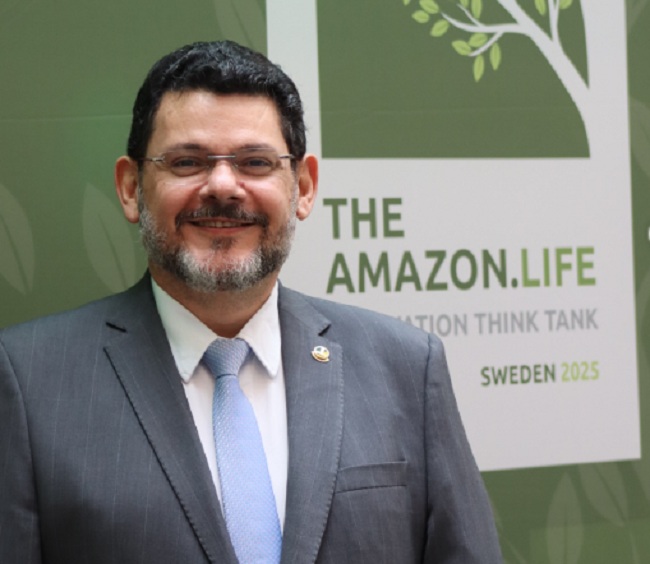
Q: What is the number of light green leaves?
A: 12